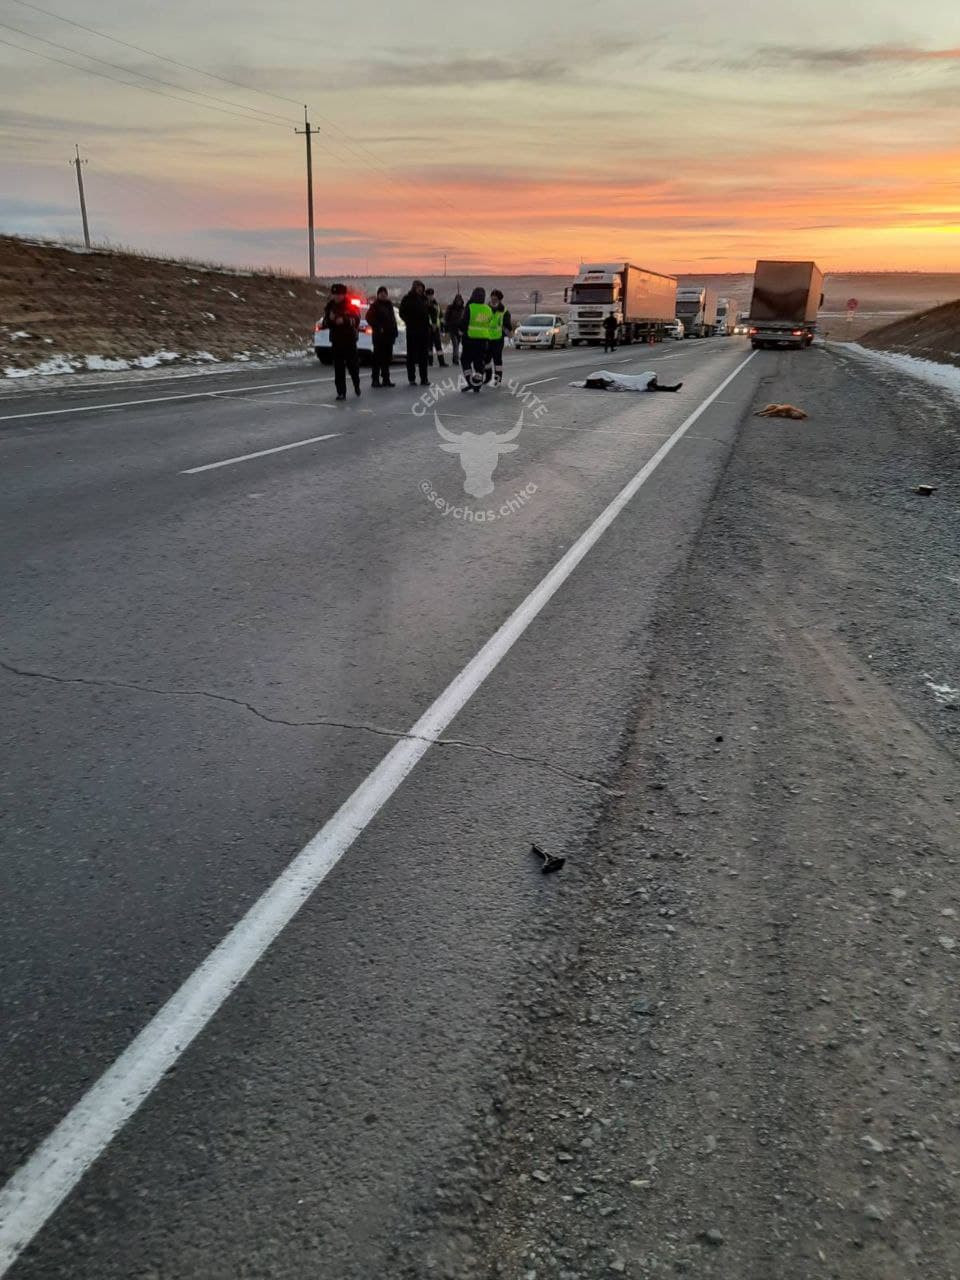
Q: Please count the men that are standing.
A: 8